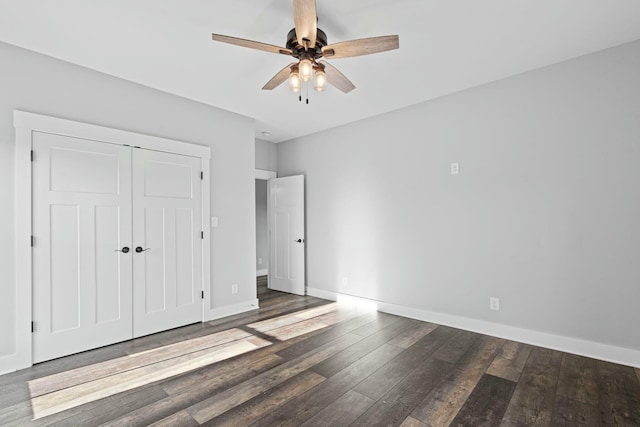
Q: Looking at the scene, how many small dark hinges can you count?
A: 6